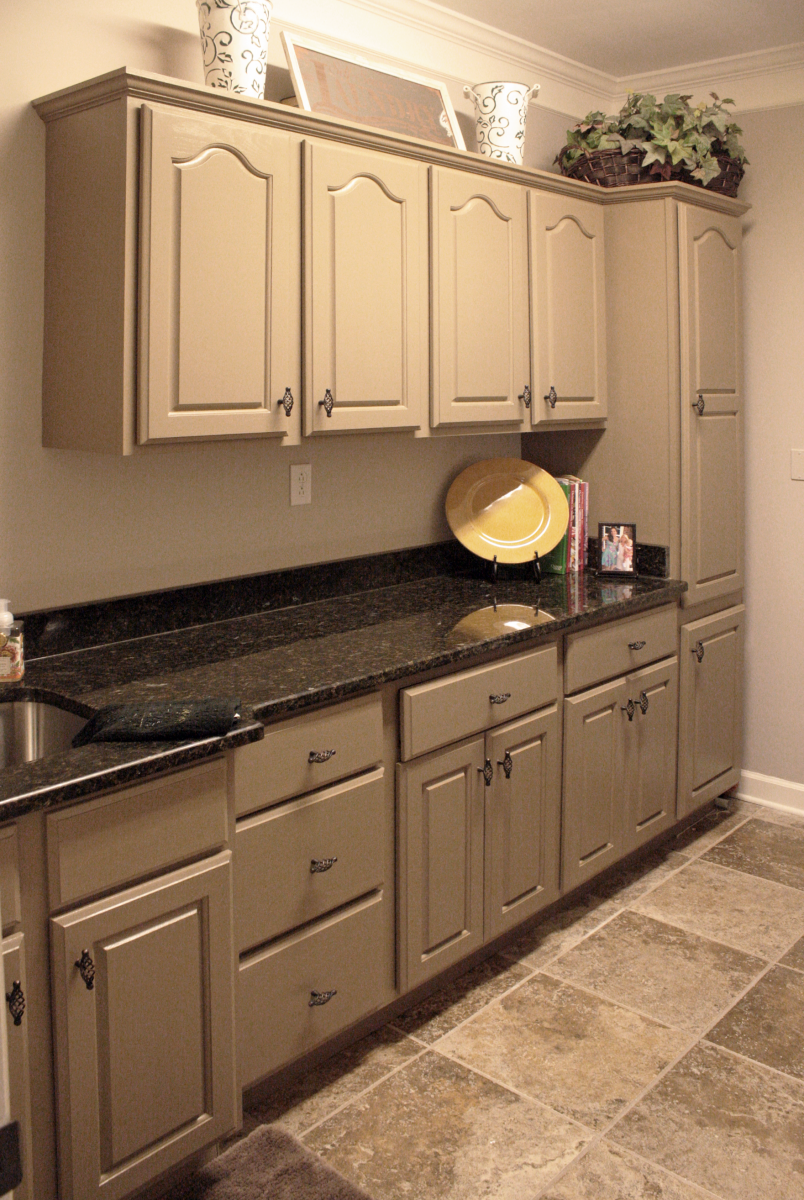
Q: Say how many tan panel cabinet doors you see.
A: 12